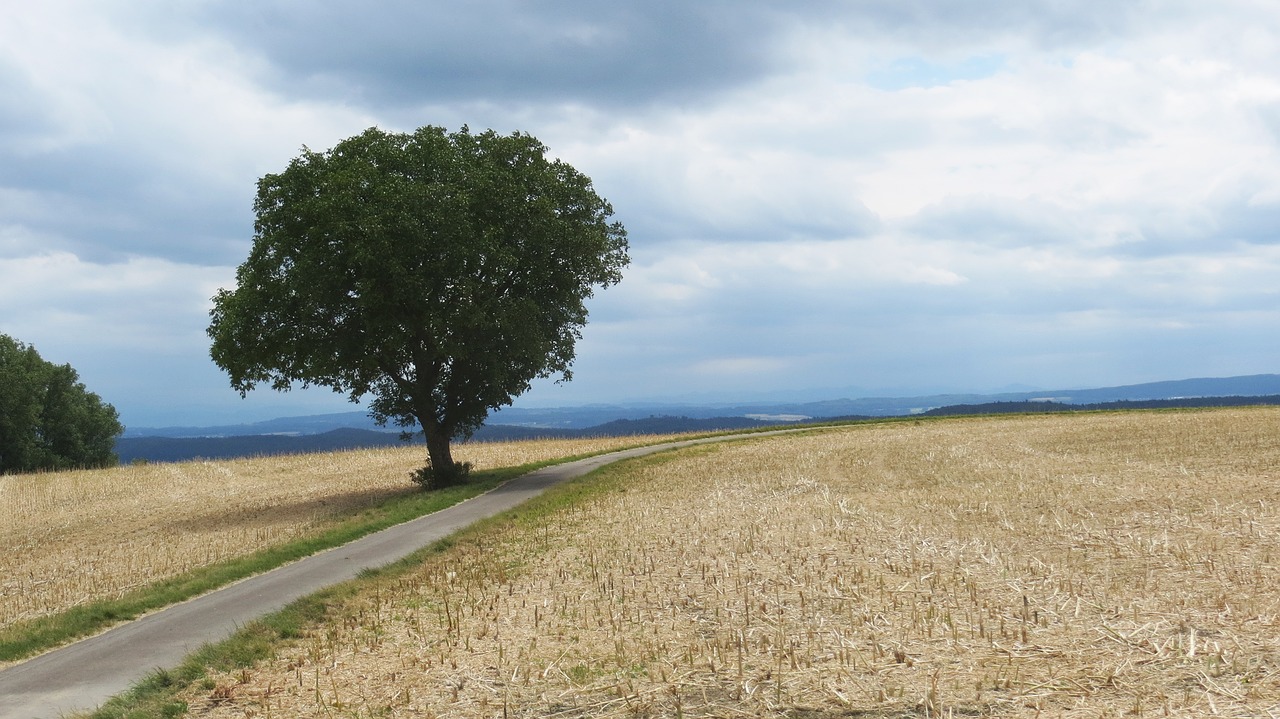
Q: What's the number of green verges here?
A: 2